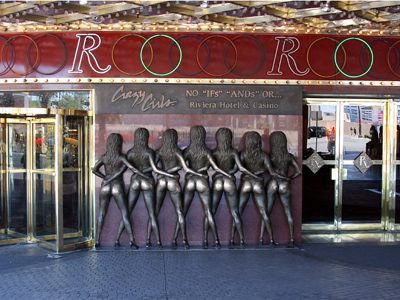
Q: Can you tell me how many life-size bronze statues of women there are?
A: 7